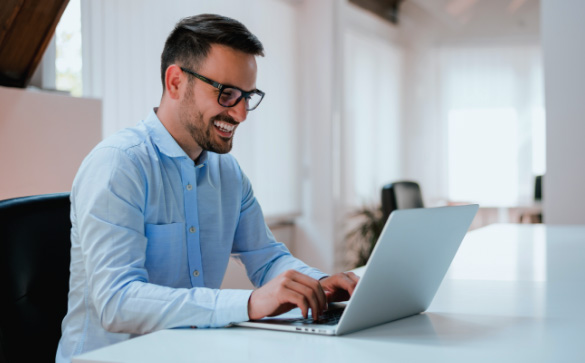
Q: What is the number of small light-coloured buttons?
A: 3